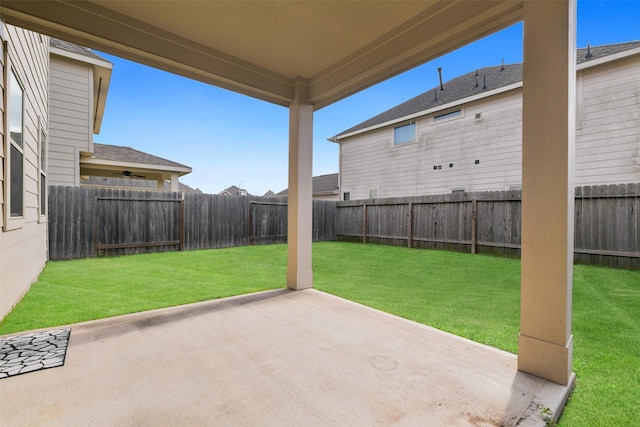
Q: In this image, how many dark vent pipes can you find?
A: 7